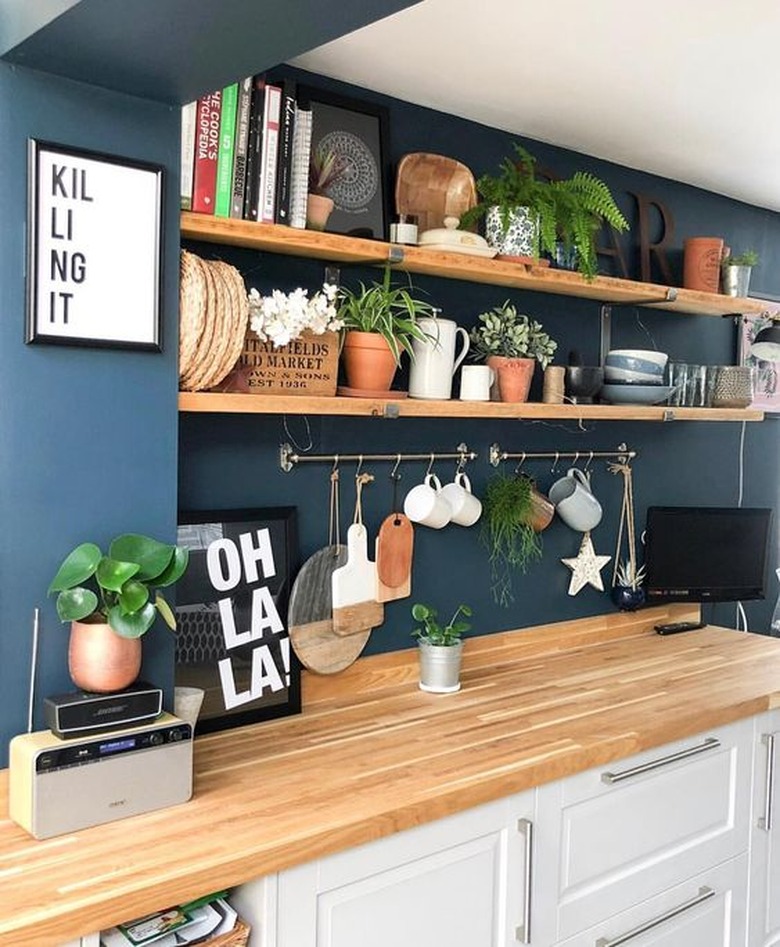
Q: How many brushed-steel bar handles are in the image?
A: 4